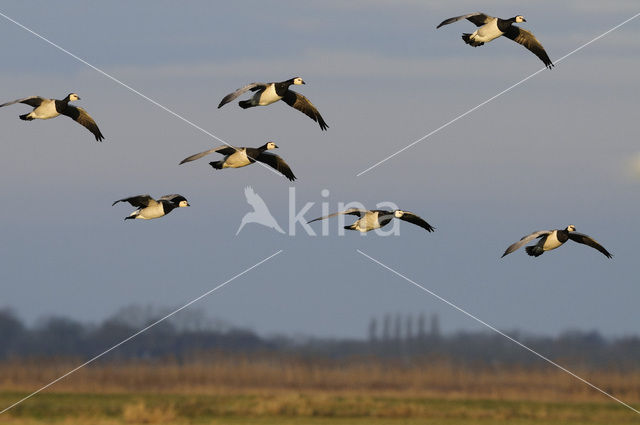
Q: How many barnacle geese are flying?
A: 7